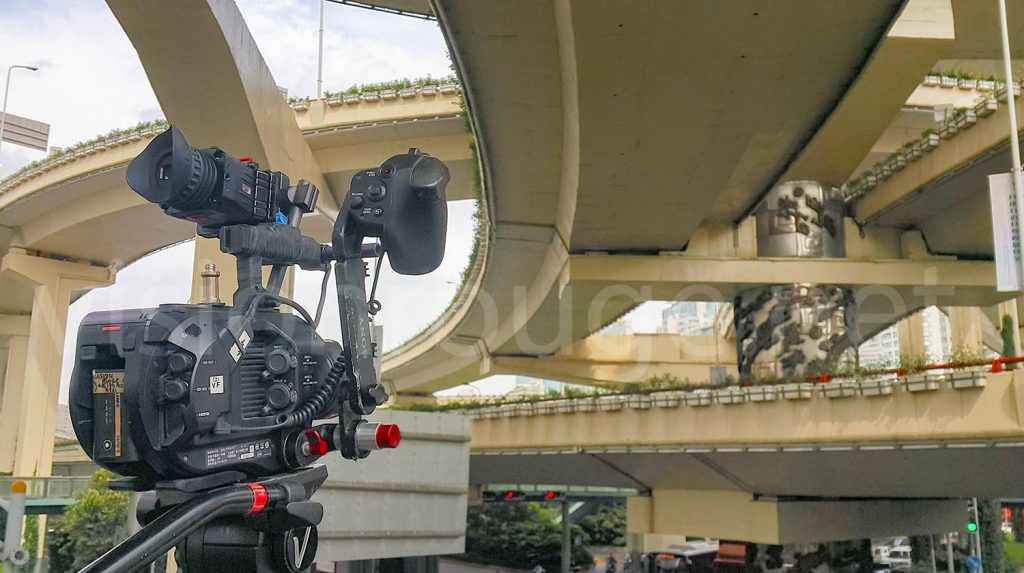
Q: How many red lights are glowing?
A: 2